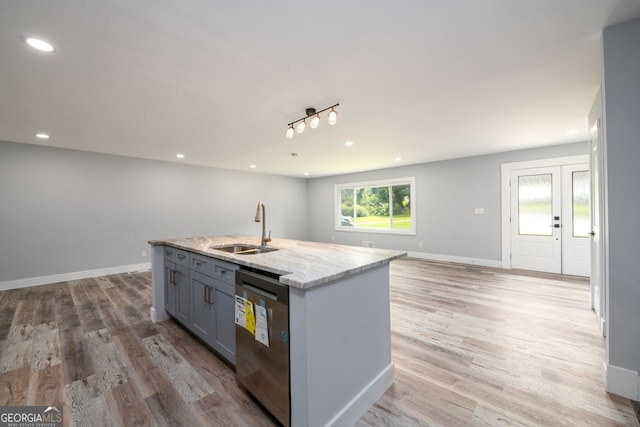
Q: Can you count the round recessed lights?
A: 8